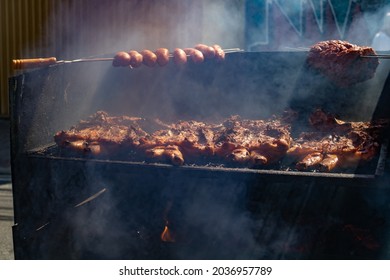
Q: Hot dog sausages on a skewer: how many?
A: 8